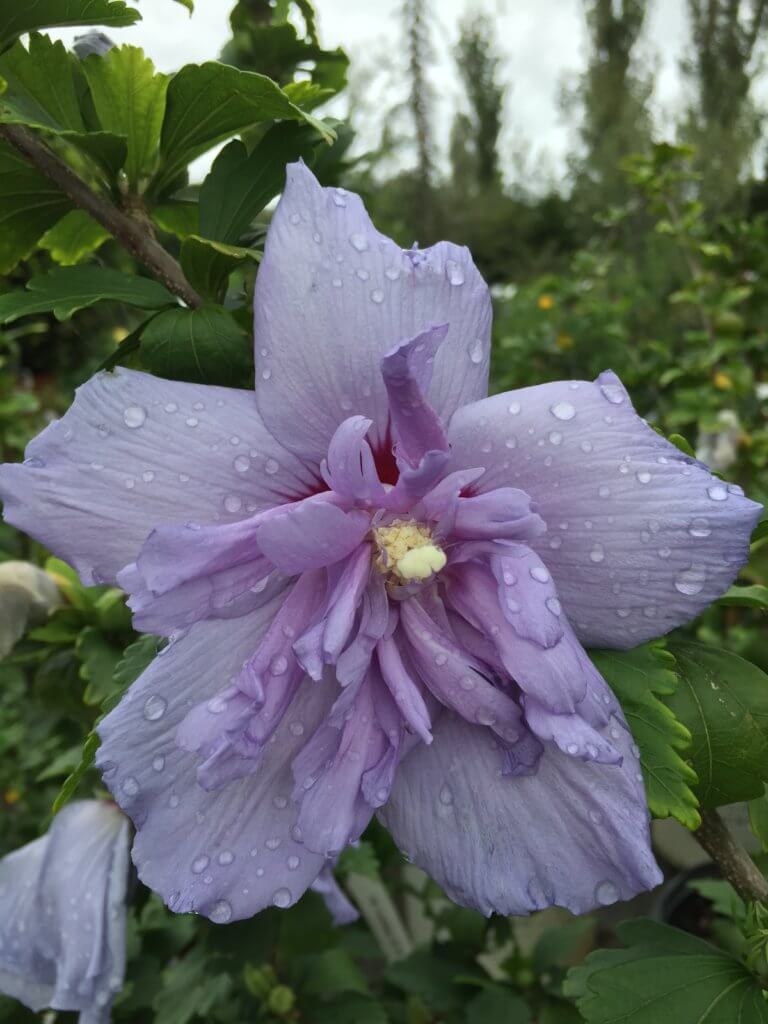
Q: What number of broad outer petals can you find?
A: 5